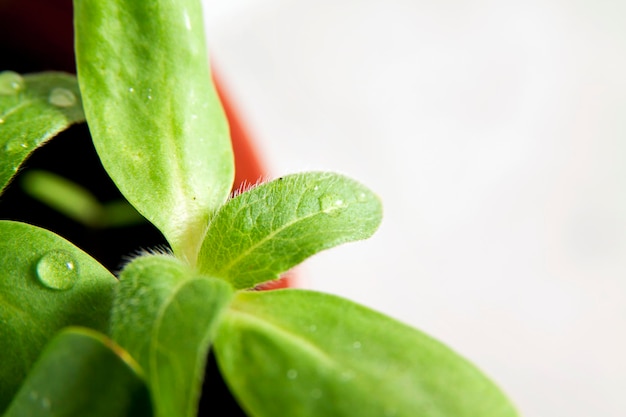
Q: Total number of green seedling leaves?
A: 7